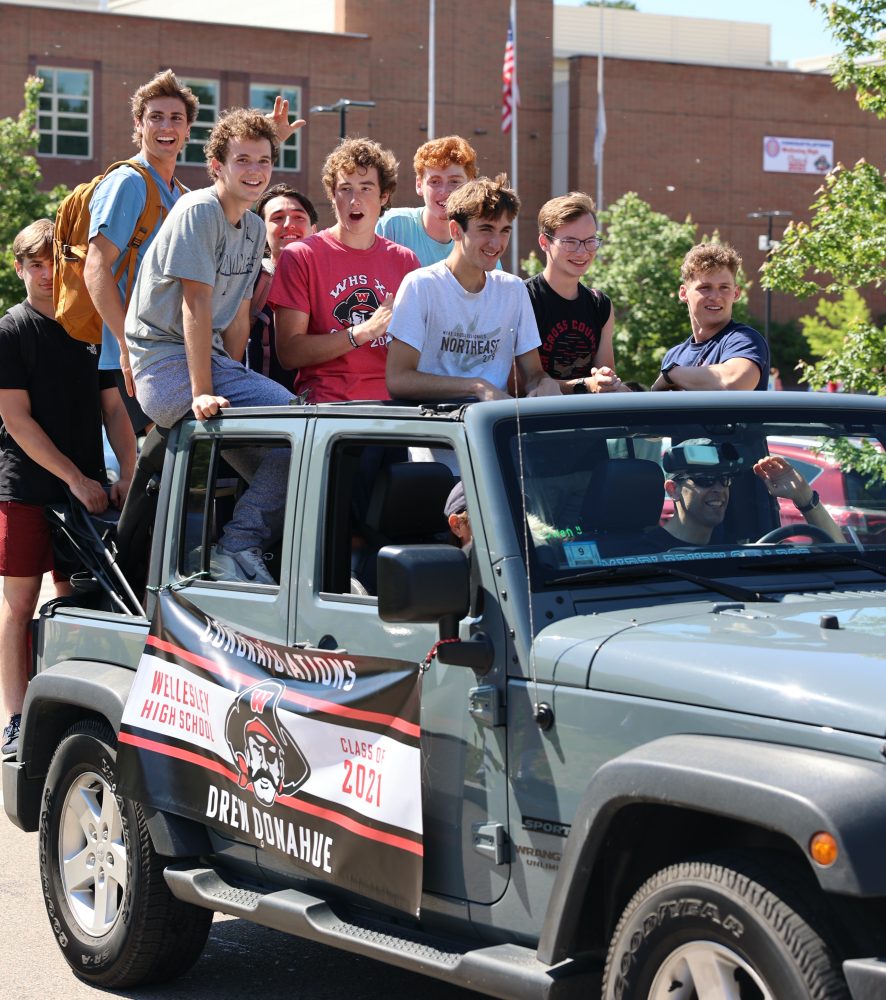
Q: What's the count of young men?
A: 9